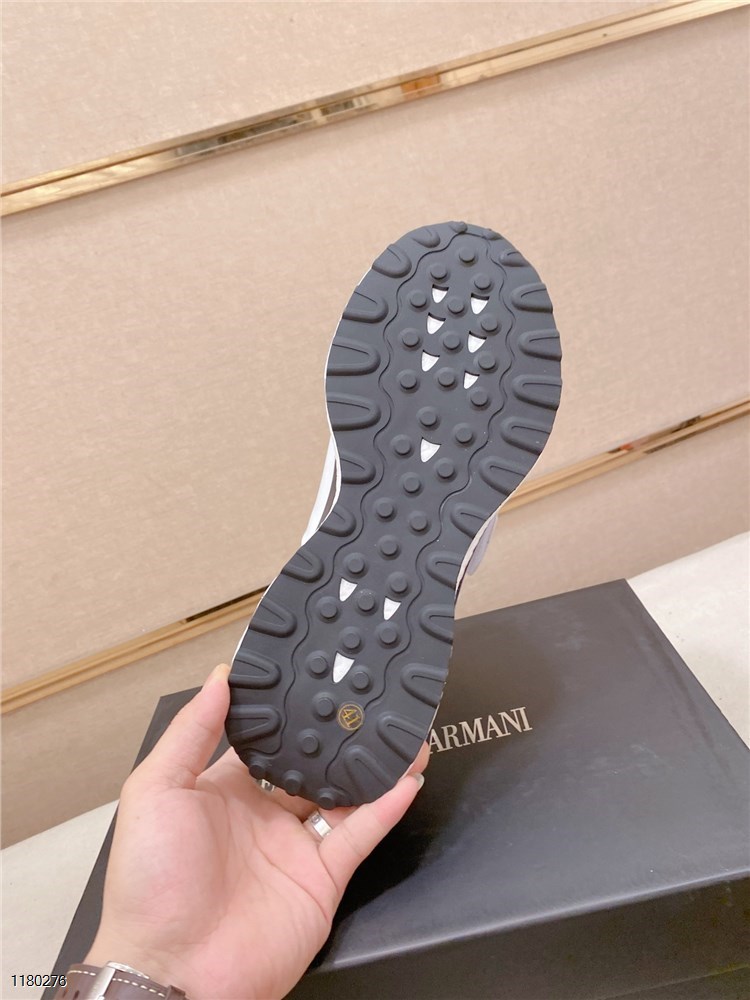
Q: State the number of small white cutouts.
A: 10